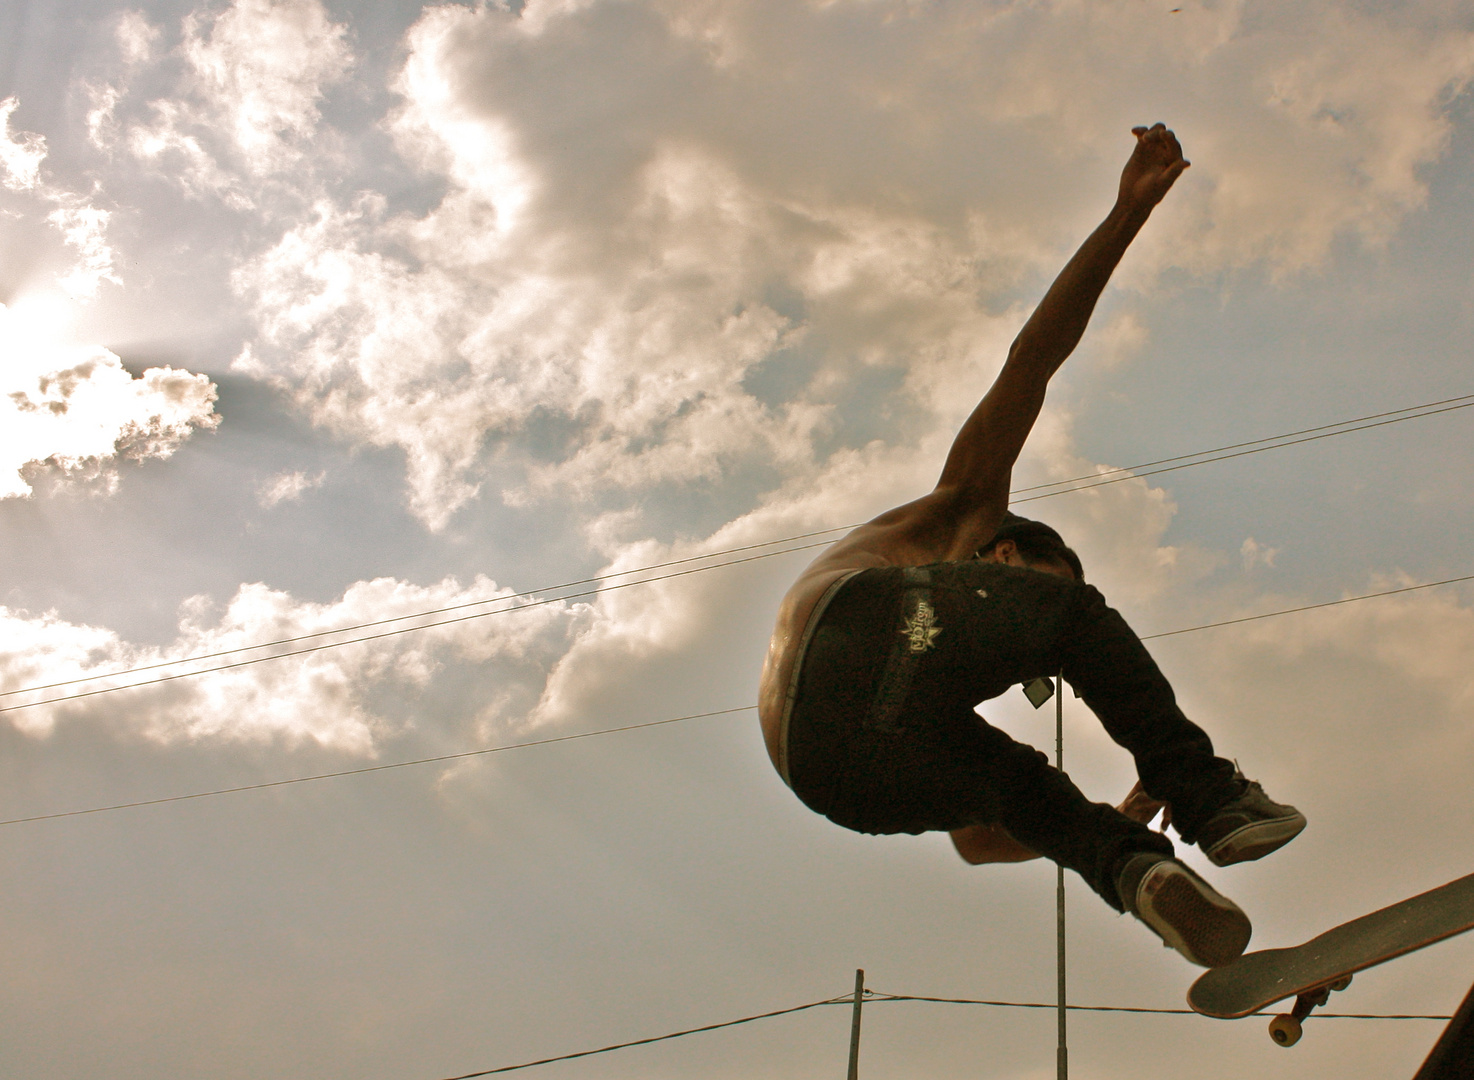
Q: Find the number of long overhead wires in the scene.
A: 4